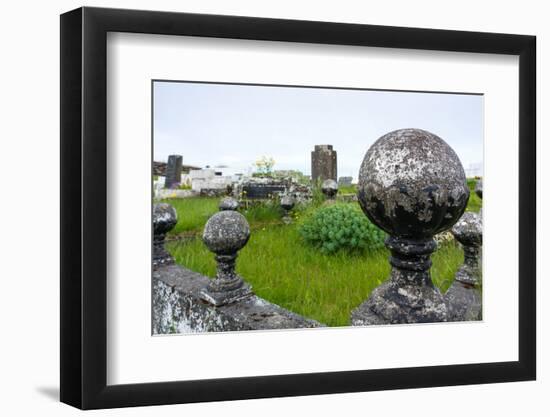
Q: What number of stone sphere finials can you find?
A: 8